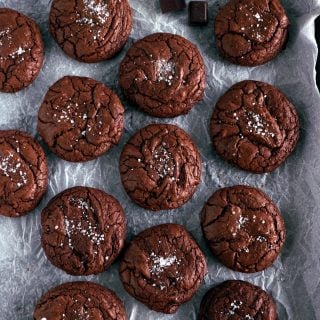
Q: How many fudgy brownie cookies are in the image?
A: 13